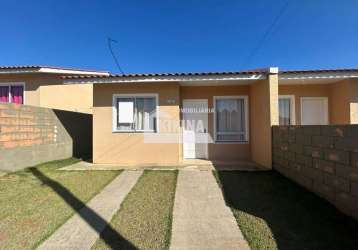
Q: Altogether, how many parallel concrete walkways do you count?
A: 2